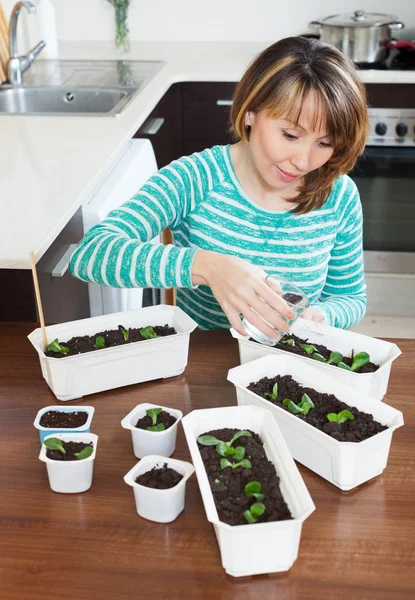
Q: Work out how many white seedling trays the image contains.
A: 4